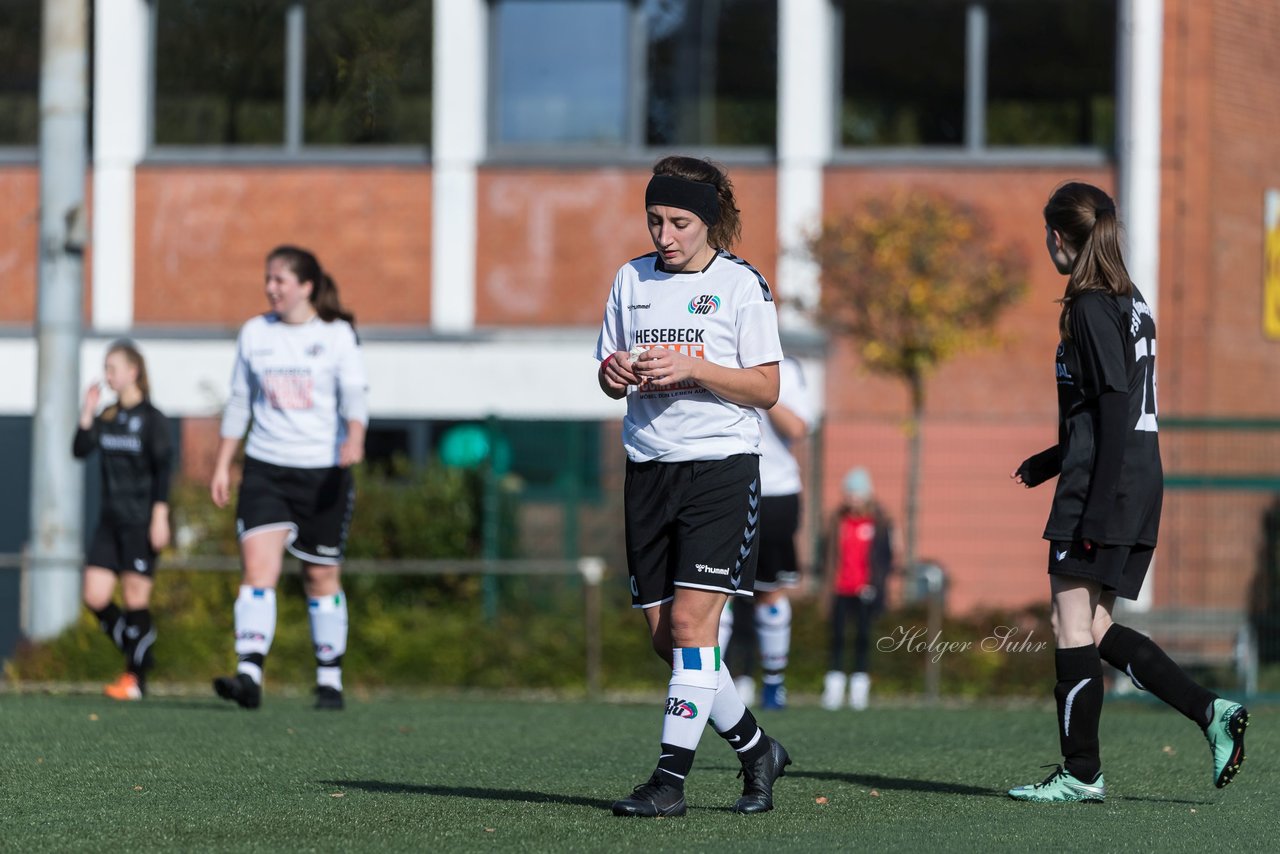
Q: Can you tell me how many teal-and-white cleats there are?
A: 2